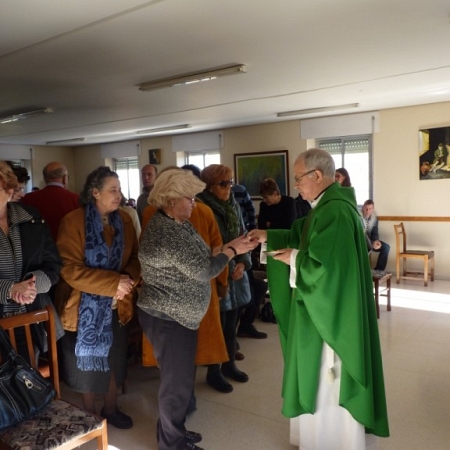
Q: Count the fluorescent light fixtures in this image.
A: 5